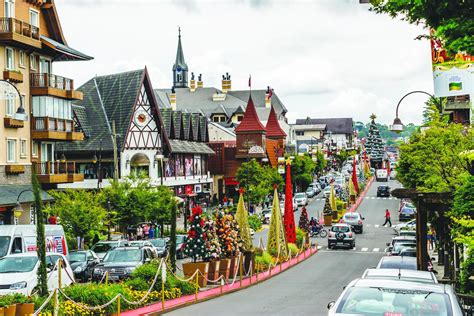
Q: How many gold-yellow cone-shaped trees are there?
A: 5